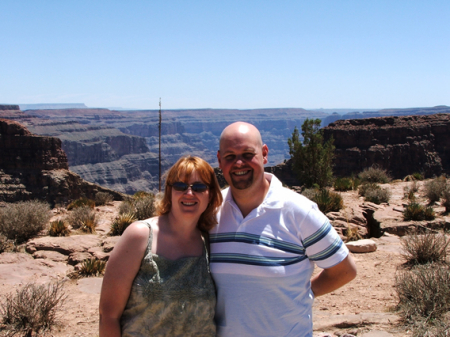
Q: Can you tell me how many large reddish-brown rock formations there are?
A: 2